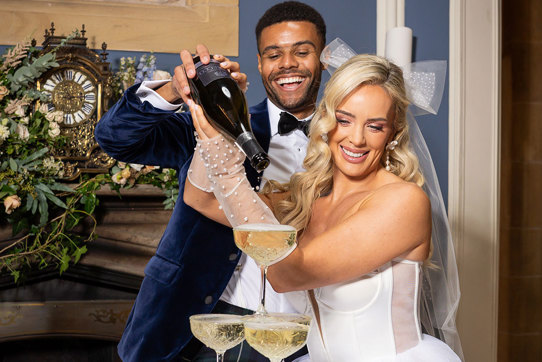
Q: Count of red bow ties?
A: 0